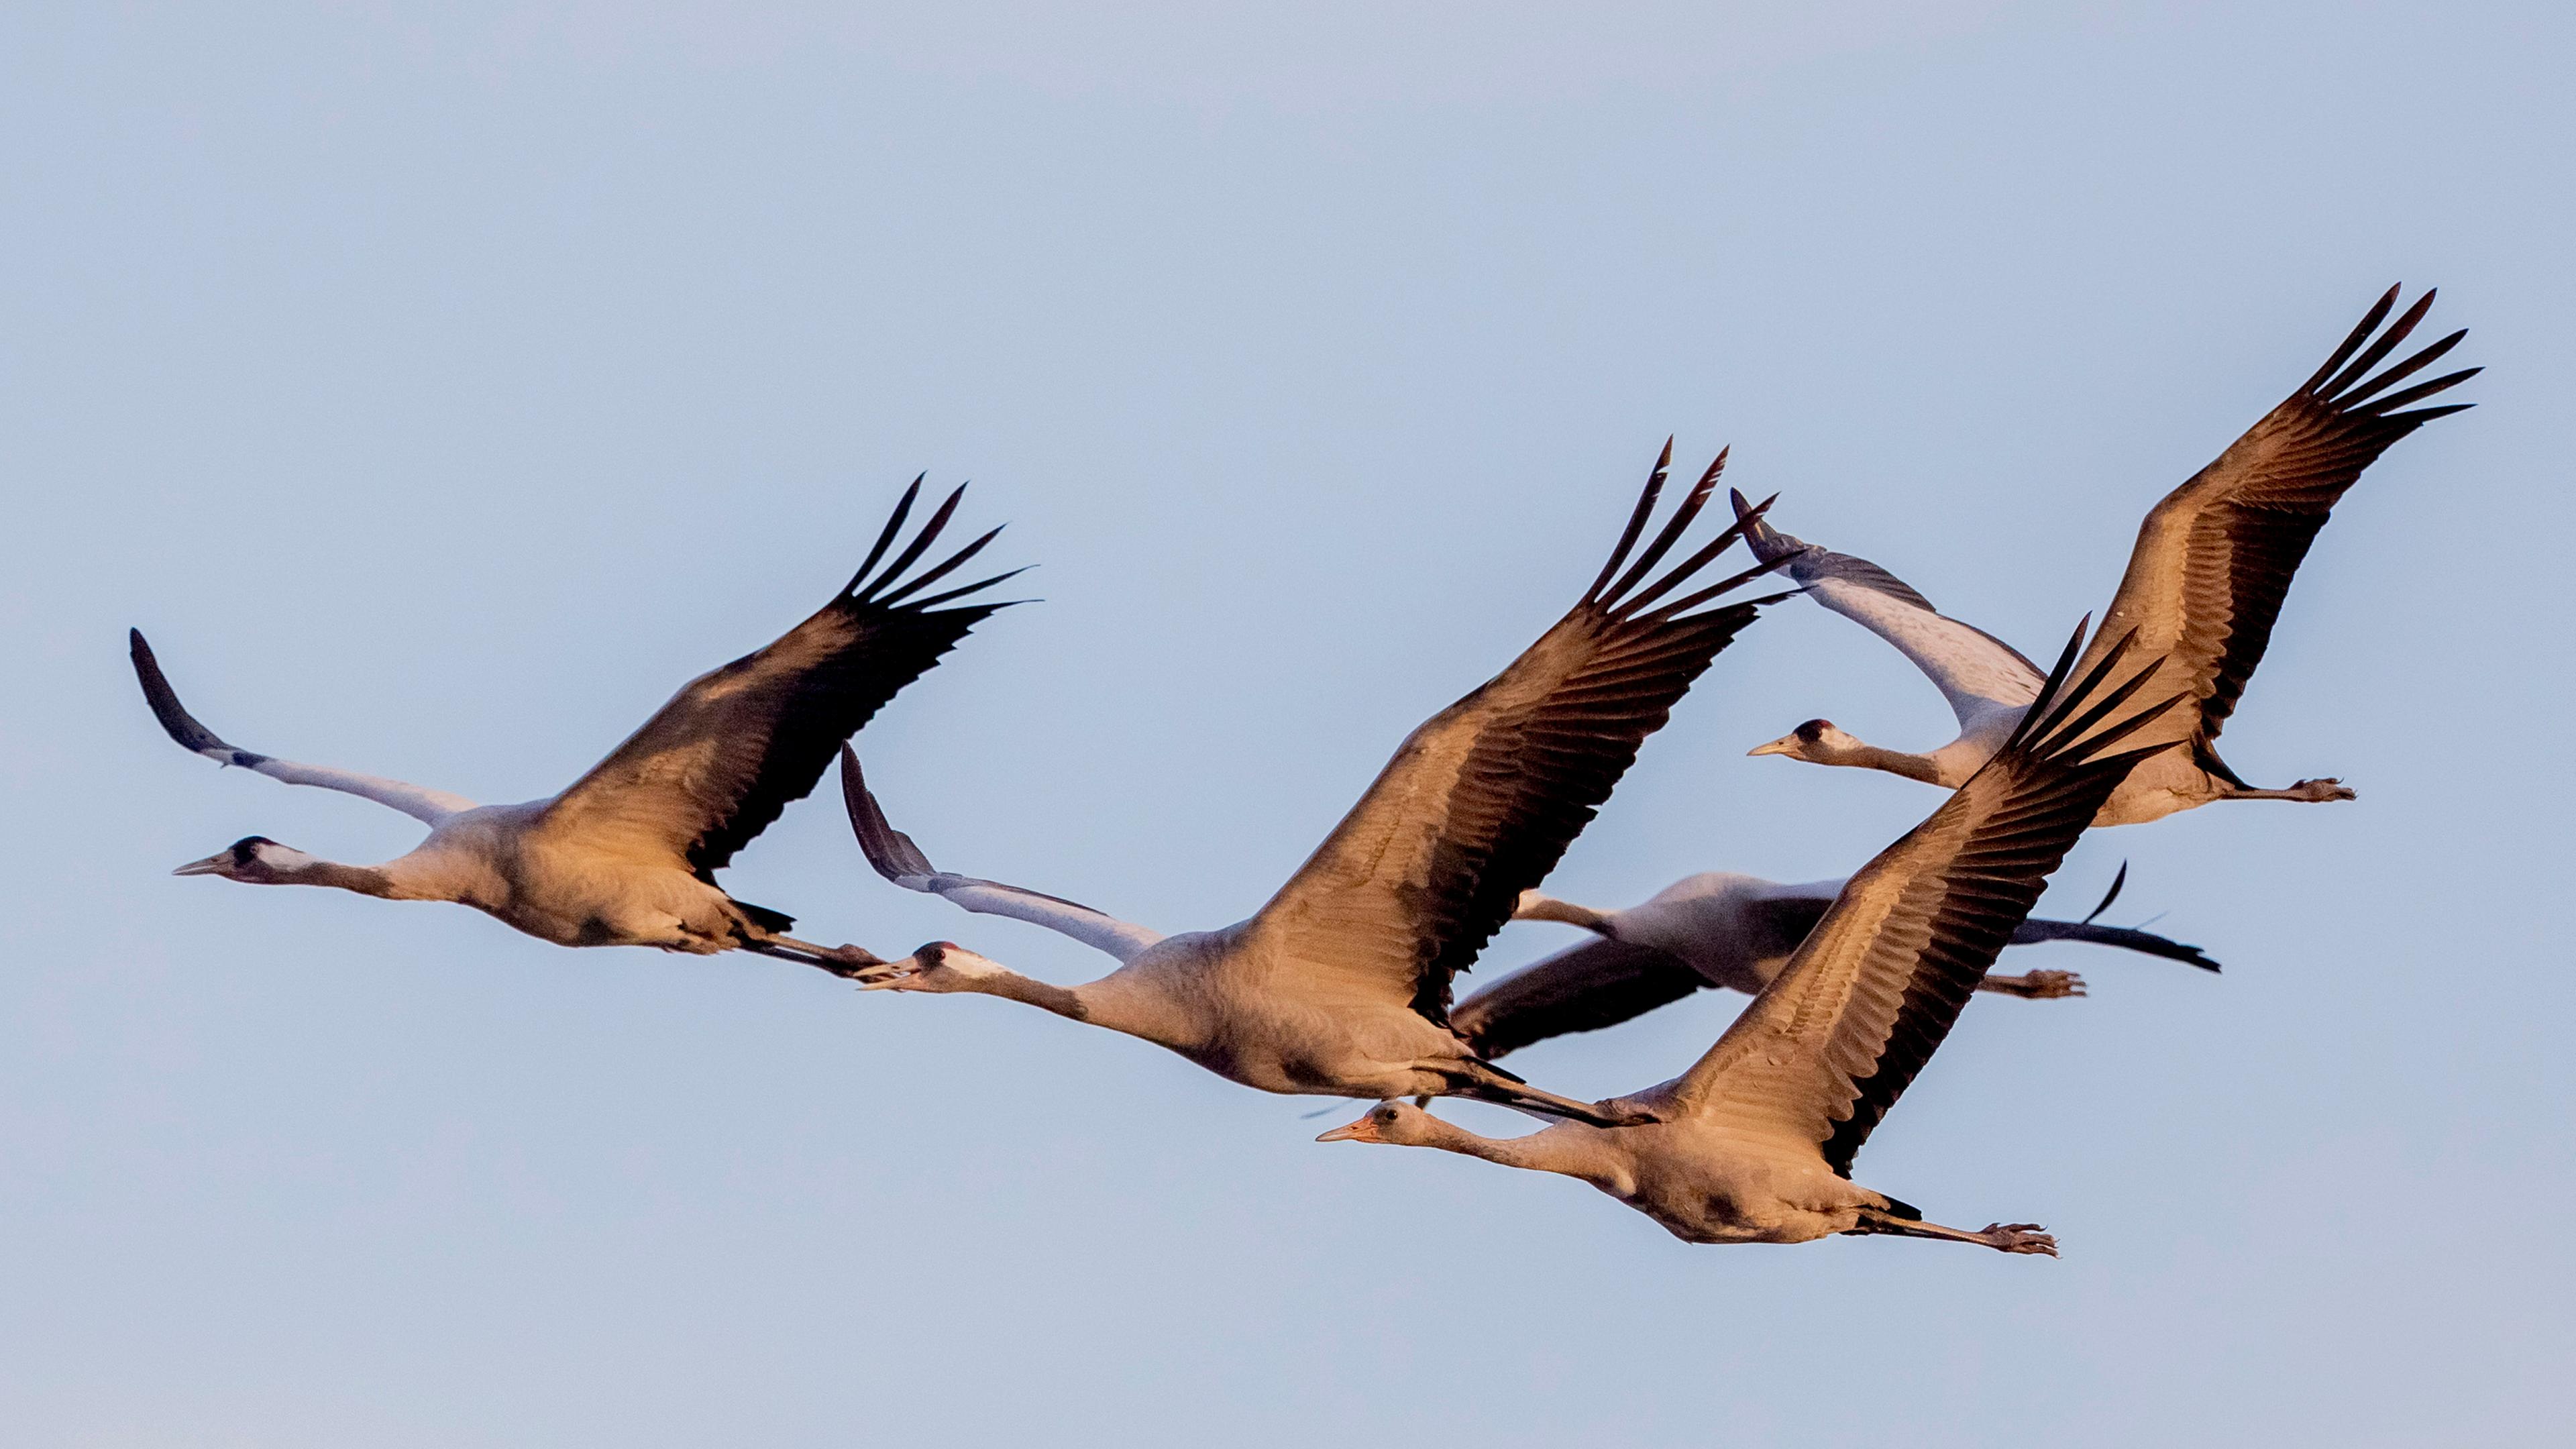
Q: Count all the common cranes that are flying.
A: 5